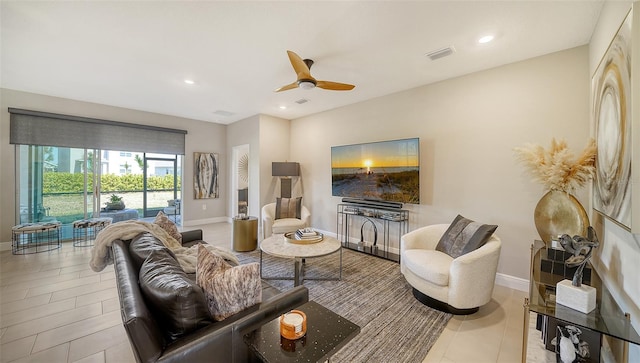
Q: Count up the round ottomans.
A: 2